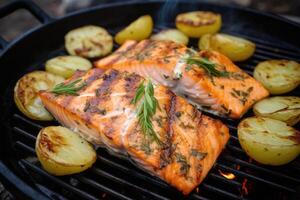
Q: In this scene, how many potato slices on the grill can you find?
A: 11